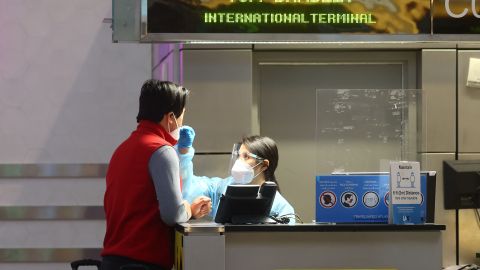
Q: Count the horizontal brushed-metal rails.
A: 3